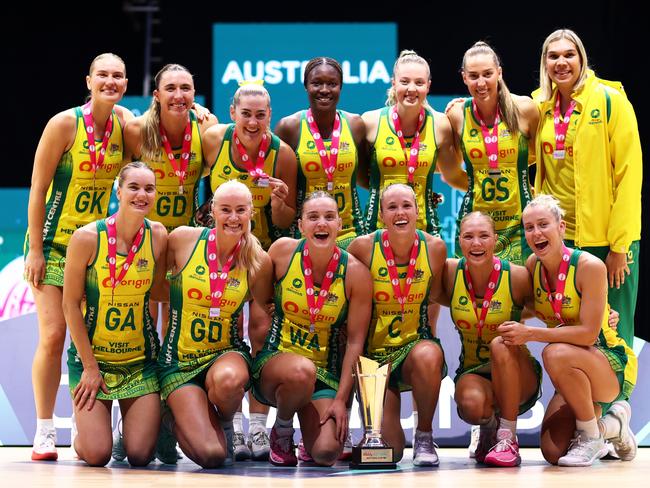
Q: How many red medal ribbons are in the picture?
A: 13